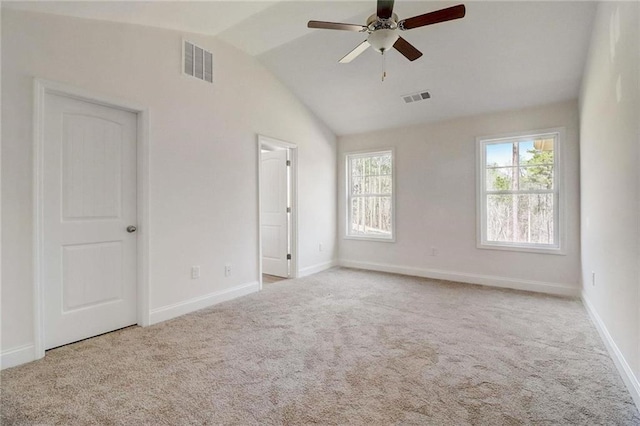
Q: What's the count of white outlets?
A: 5